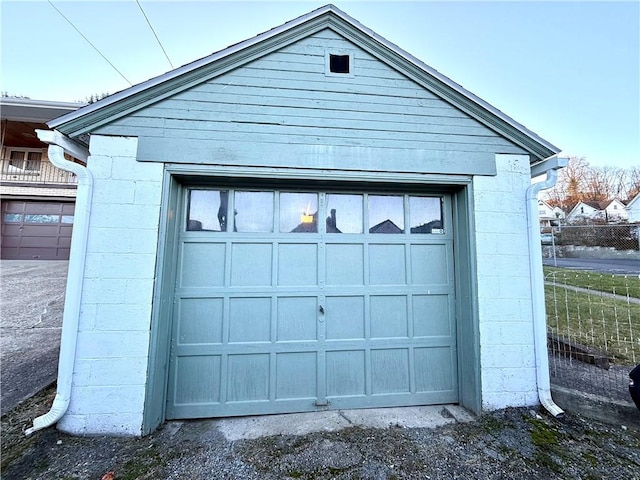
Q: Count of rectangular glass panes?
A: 6